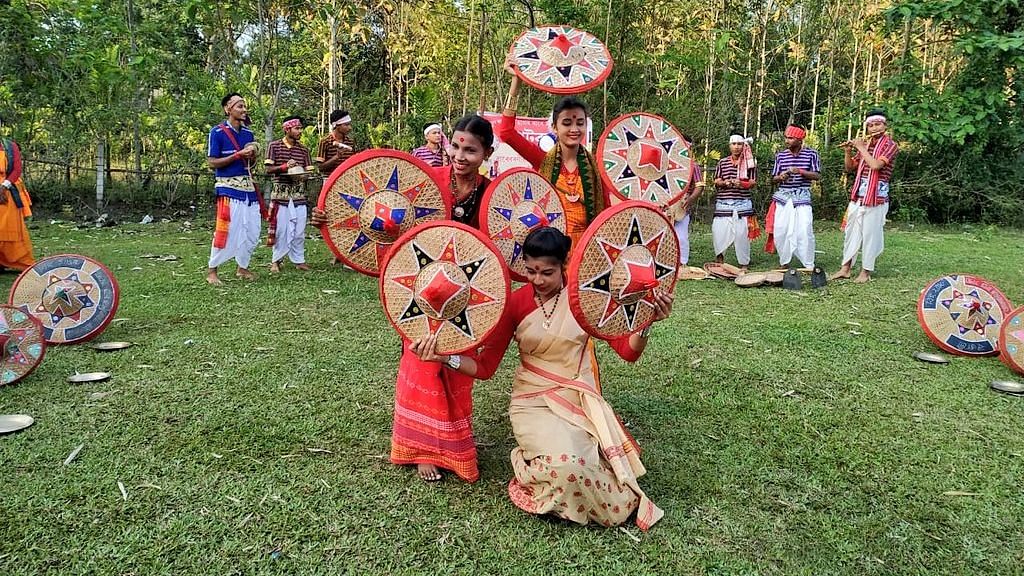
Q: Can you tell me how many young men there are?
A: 8